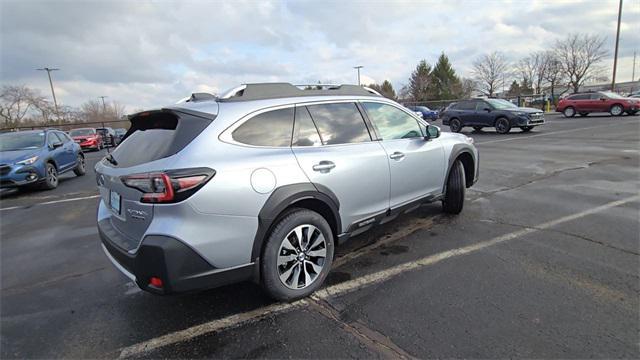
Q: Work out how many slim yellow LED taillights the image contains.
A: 0